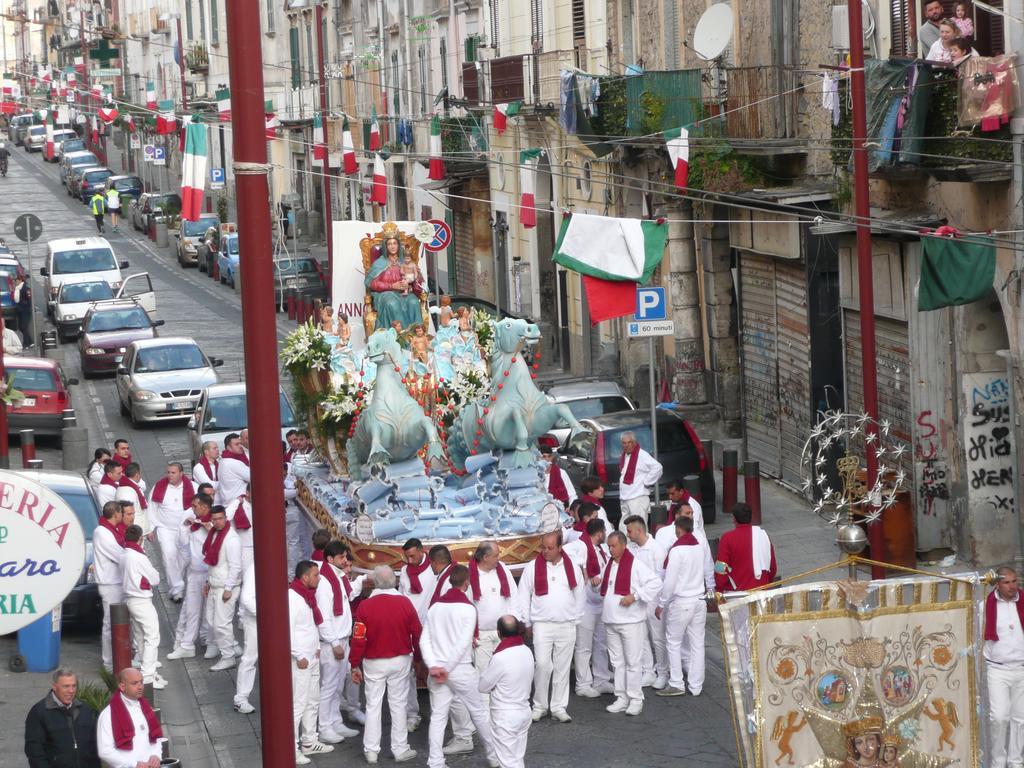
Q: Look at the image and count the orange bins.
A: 1